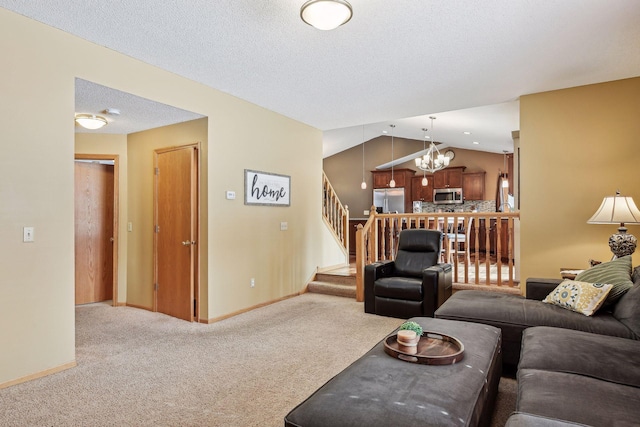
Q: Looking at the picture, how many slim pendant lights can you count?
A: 4